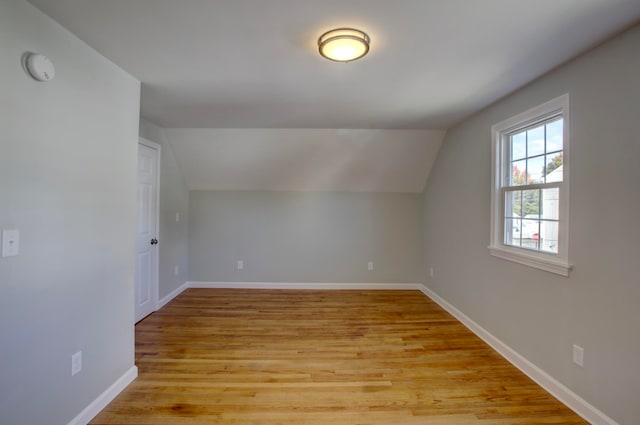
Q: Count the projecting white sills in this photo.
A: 1